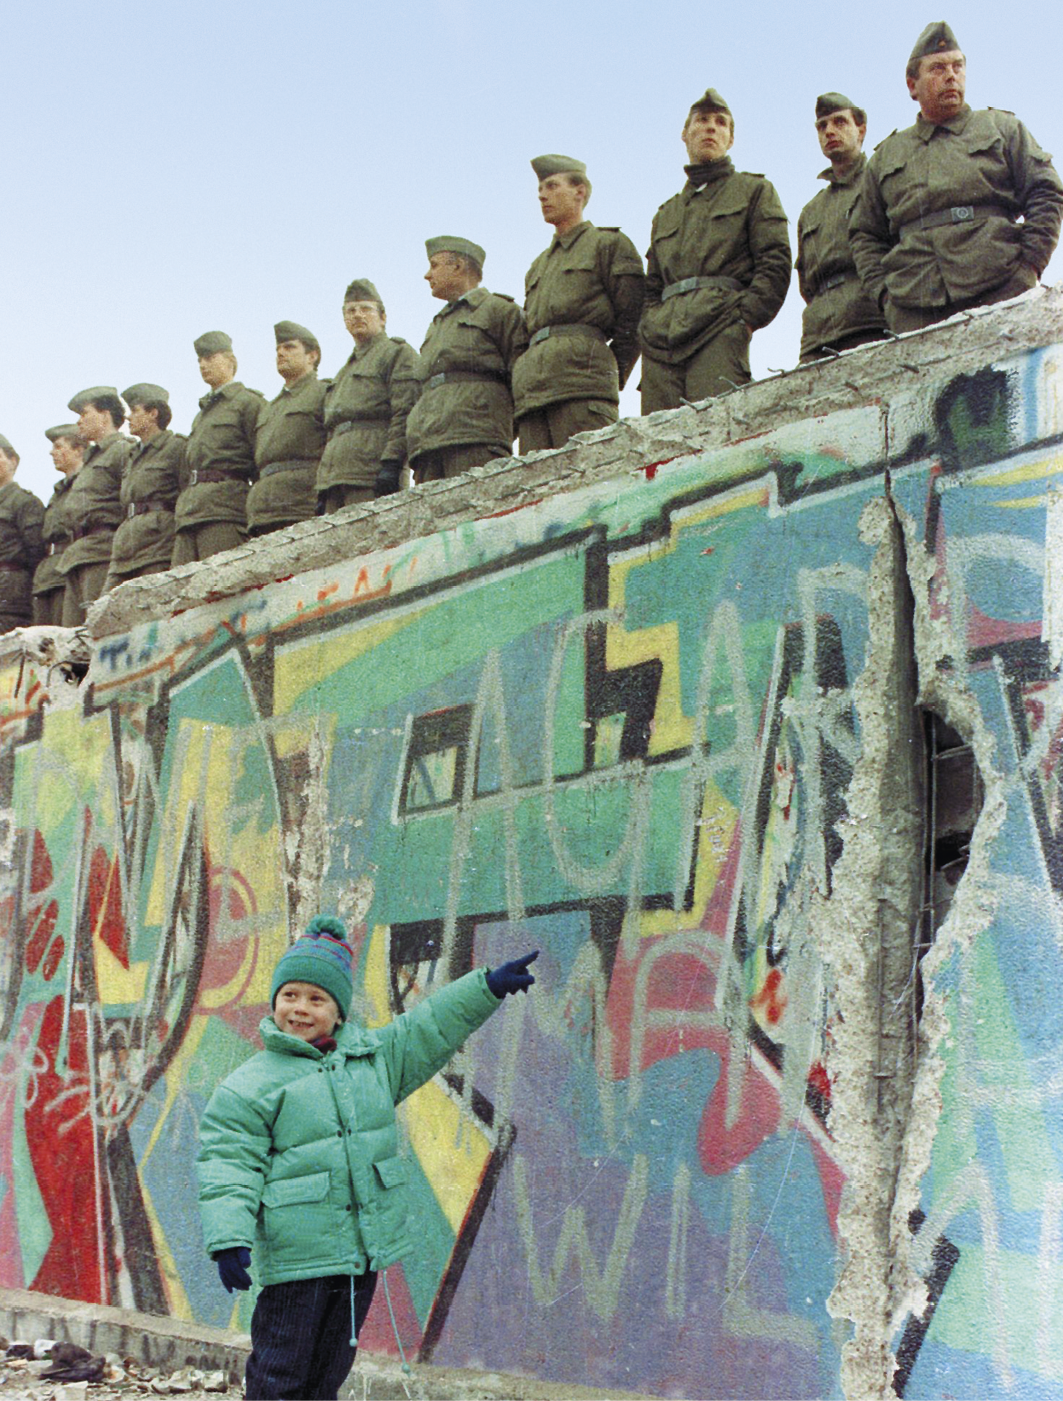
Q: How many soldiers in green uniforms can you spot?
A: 12